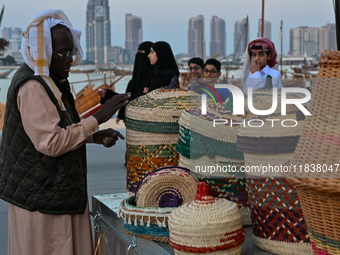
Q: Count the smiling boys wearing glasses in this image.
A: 2